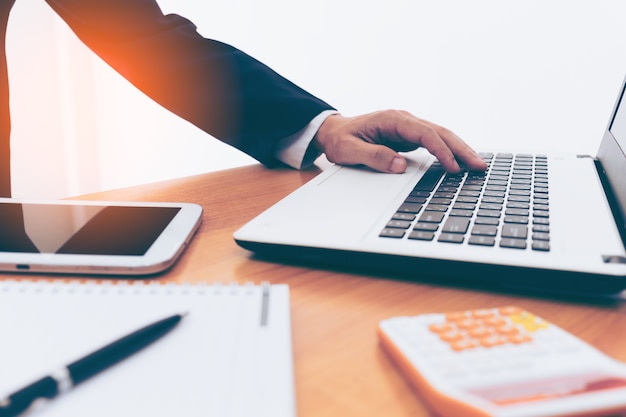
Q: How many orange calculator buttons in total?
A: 12